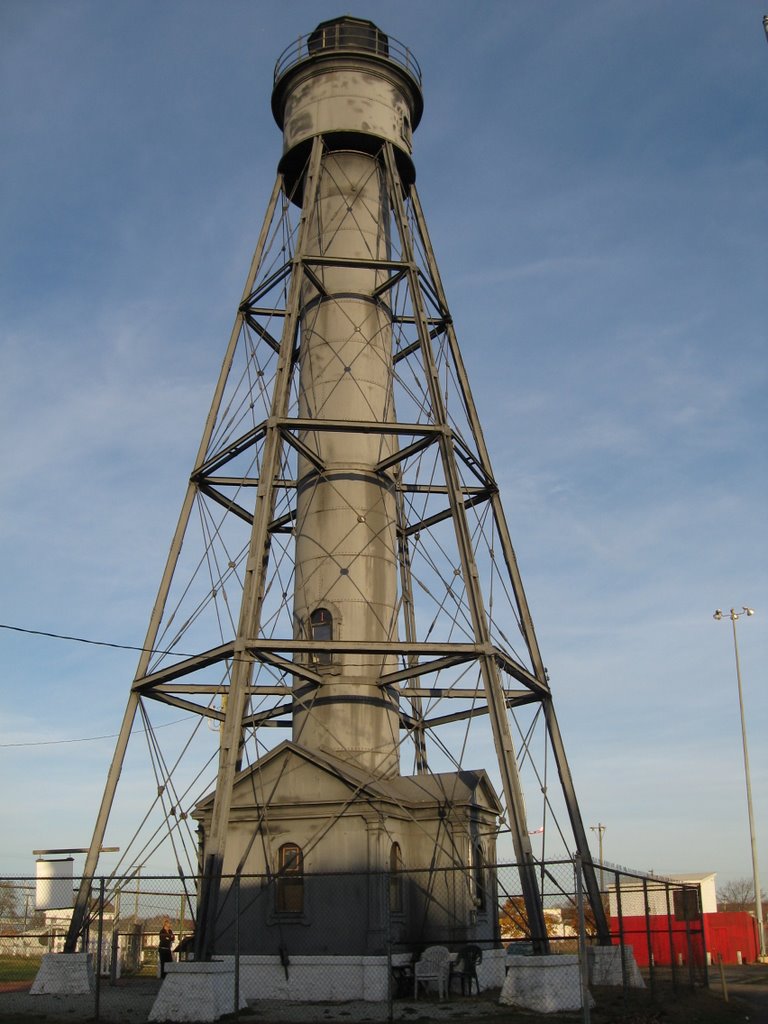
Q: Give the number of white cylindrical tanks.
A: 1